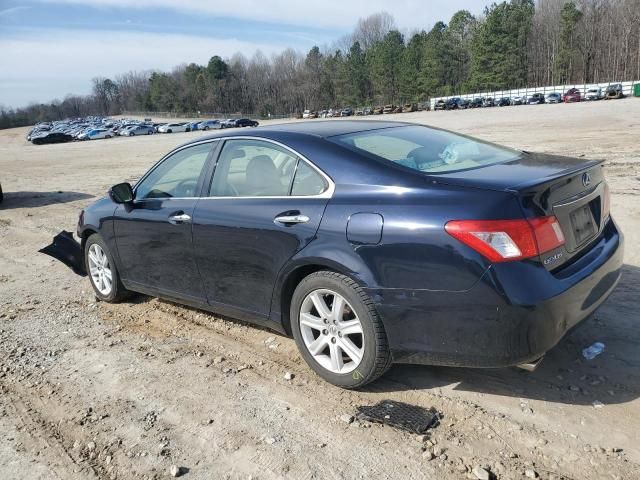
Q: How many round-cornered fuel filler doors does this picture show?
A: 1